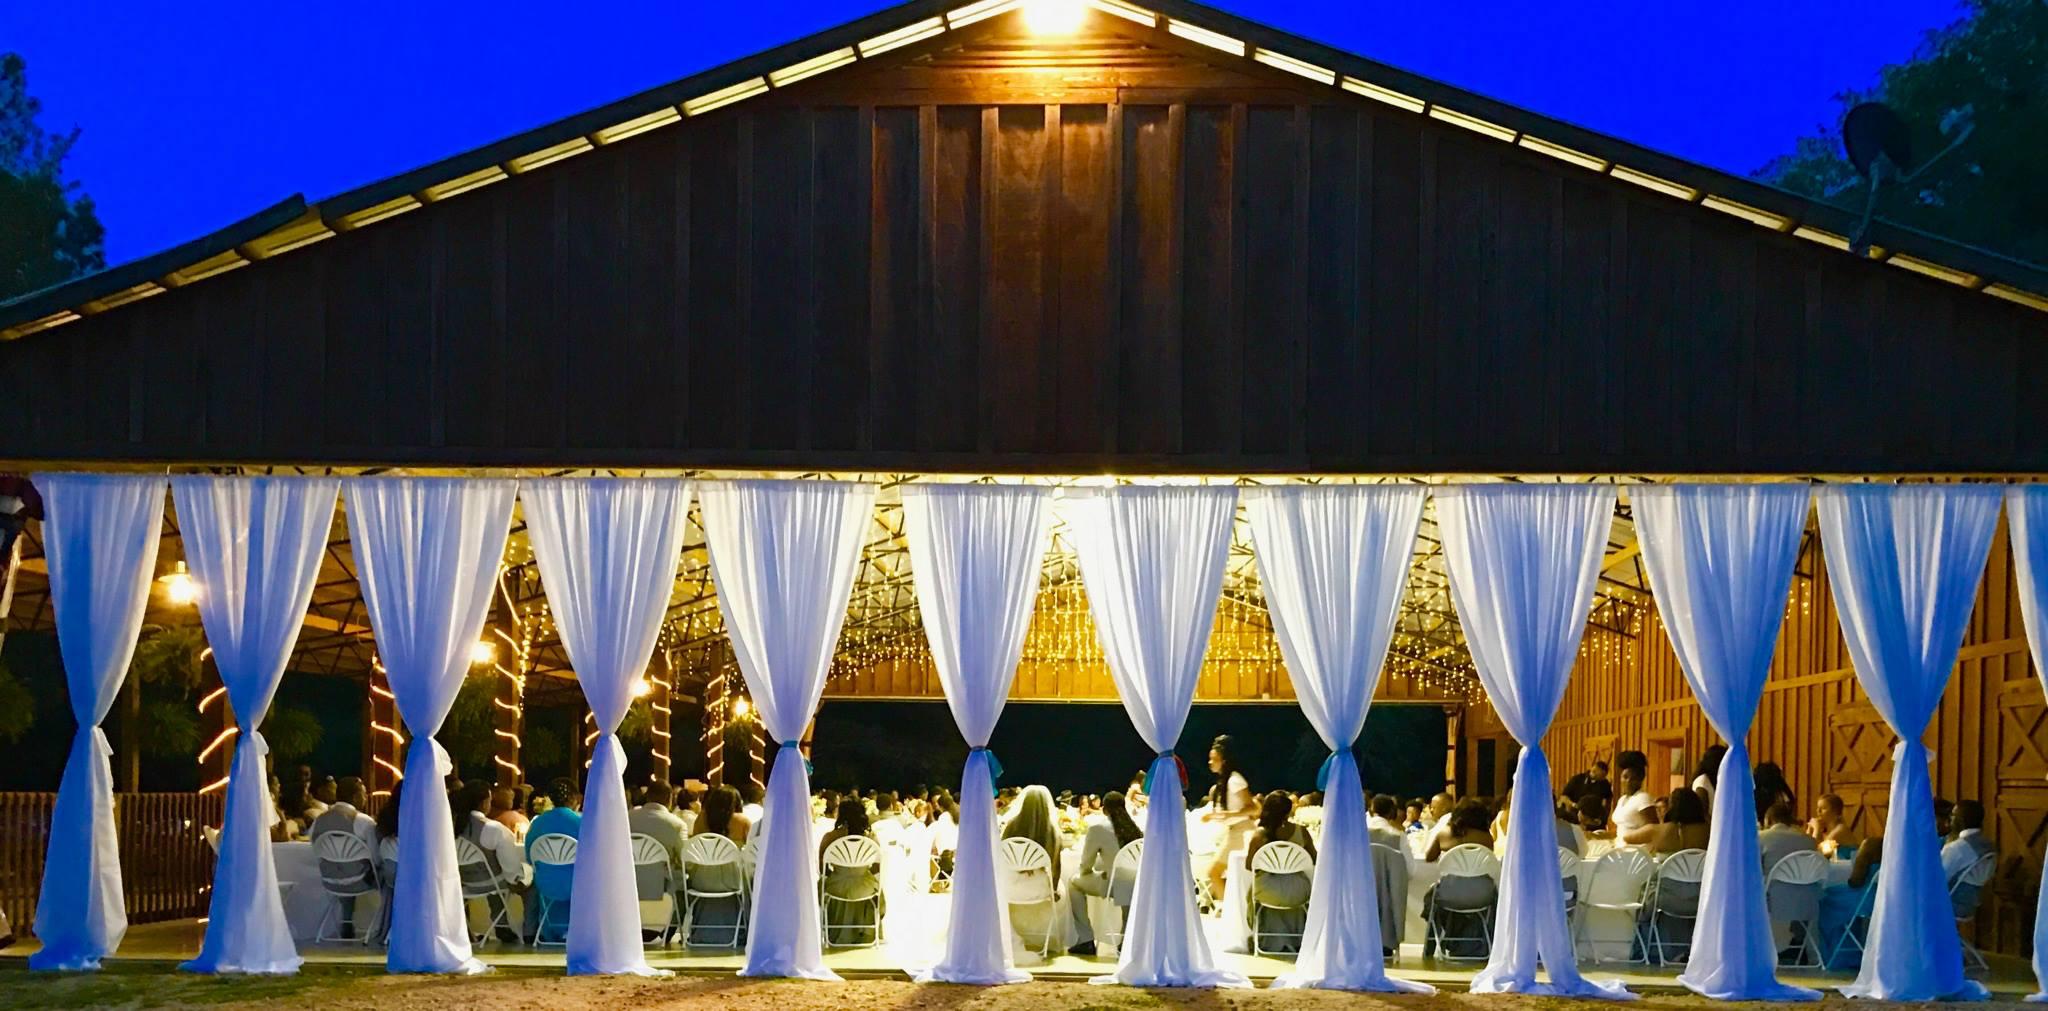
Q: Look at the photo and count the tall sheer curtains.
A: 12